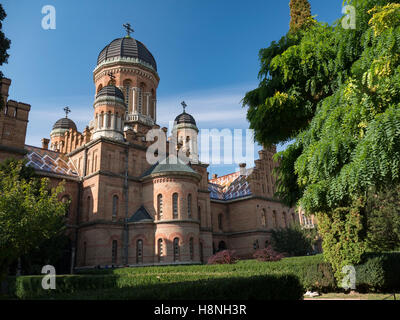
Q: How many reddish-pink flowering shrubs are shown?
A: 2